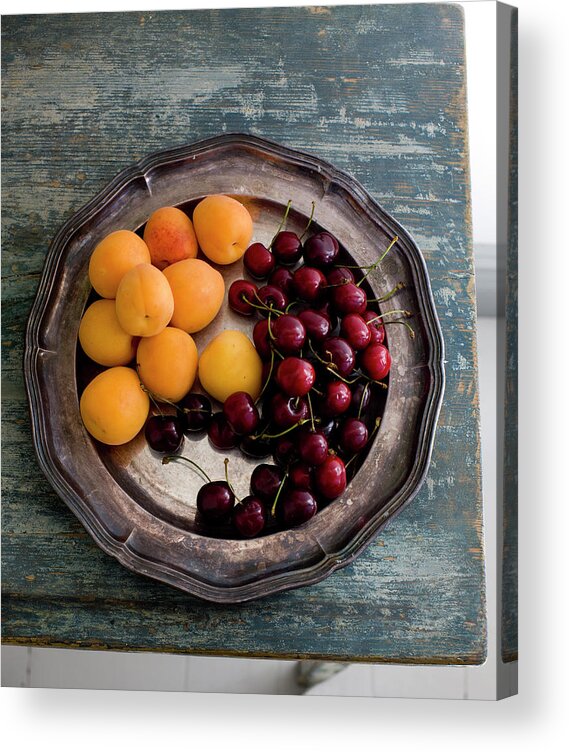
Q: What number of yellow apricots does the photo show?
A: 9